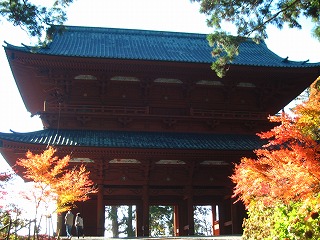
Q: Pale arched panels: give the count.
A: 9